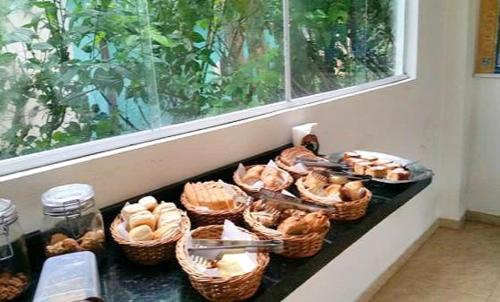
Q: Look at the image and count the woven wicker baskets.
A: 7